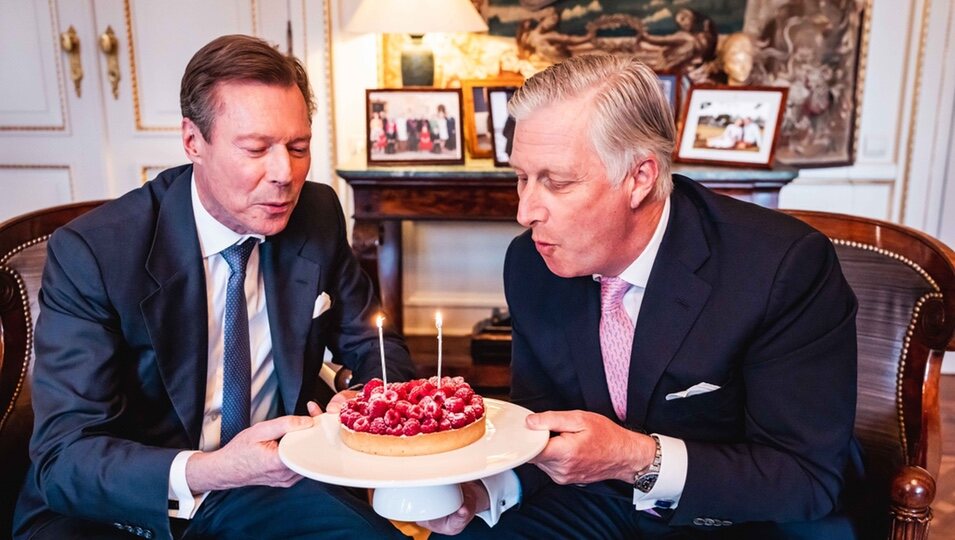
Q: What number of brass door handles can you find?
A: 2